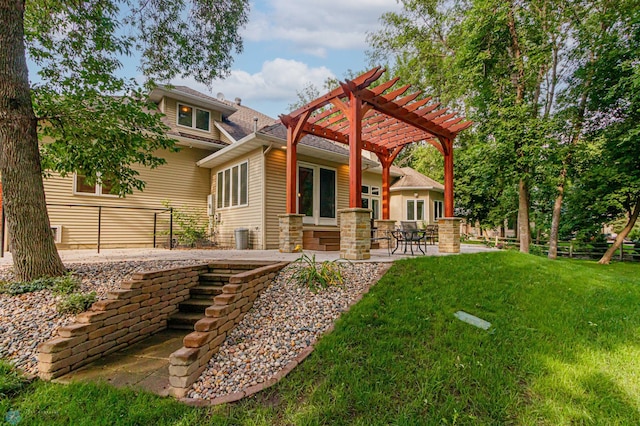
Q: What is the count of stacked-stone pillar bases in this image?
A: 4